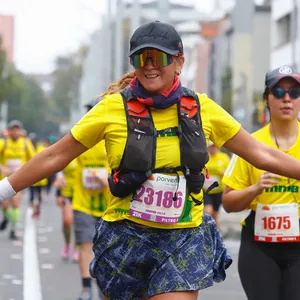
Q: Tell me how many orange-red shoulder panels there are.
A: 2